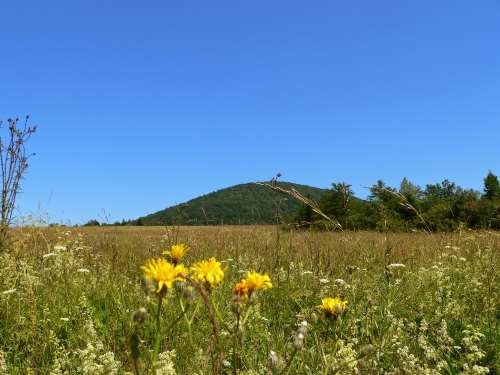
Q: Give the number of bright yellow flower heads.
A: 5